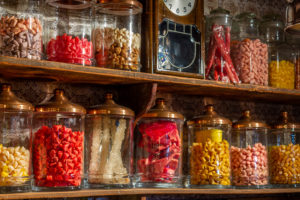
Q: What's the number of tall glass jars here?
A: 13